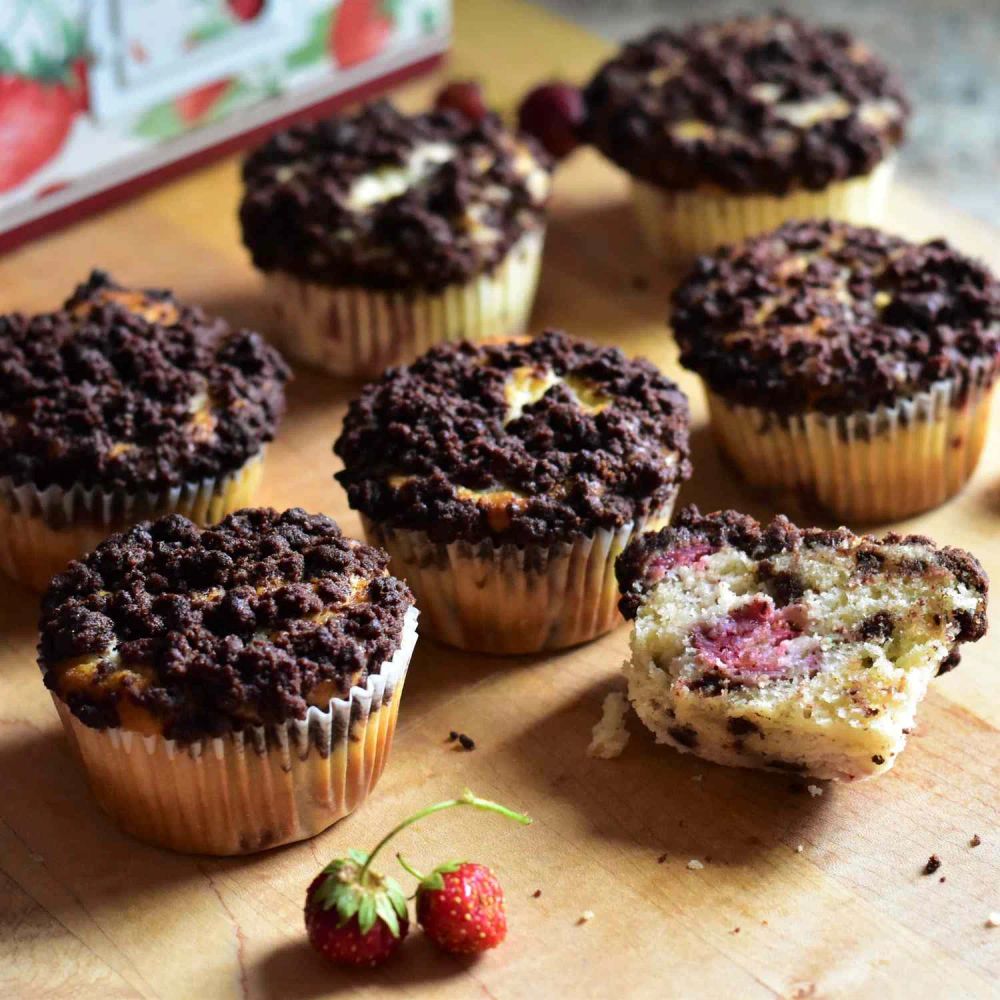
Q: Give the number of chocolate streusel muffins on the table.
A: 7